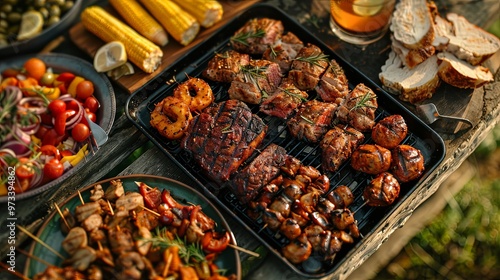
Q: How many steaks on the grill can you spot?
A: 2